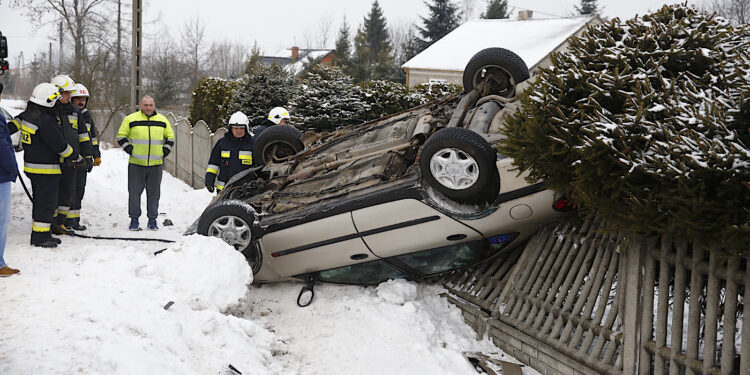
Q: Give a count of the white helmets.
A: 5